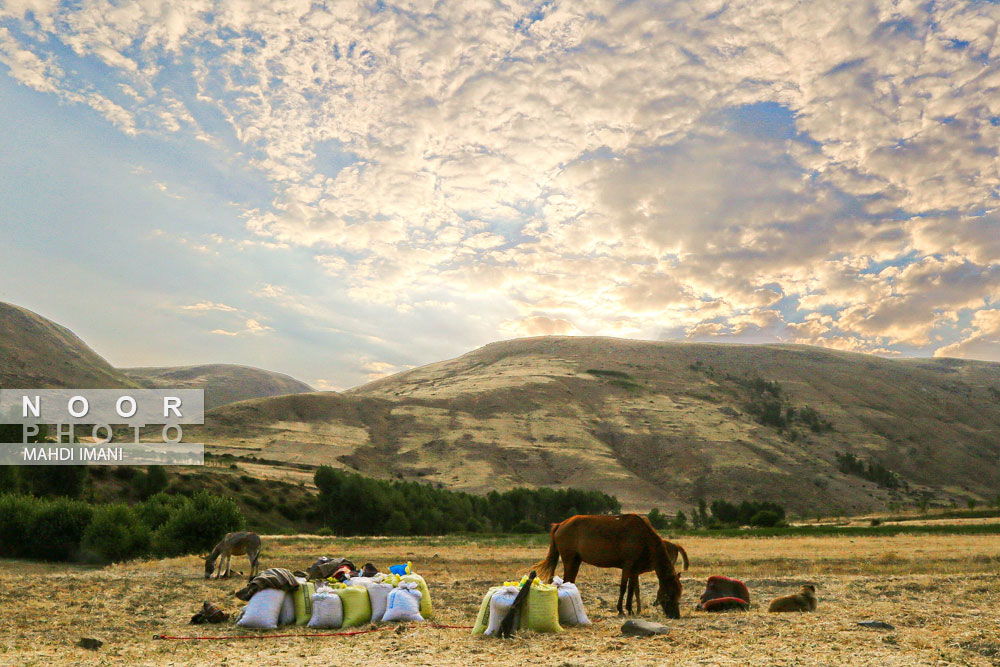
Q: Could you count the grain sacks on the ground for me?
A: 12